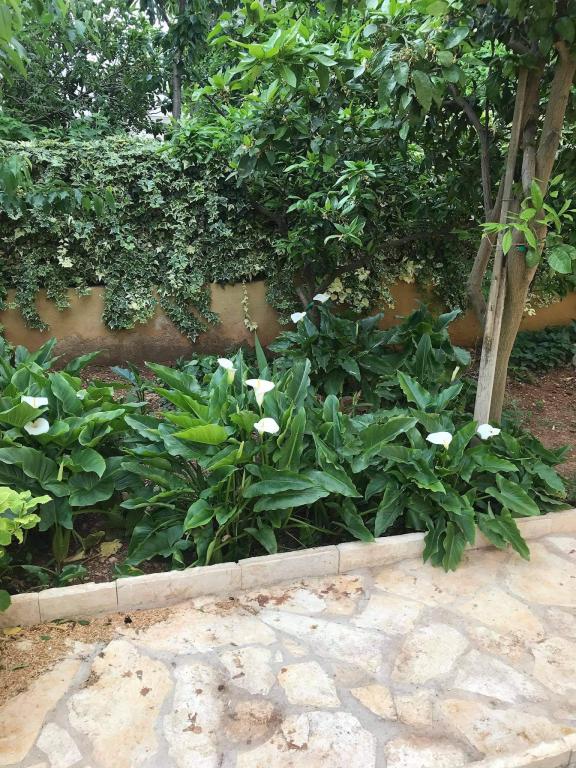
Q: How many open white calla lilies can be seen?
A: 9